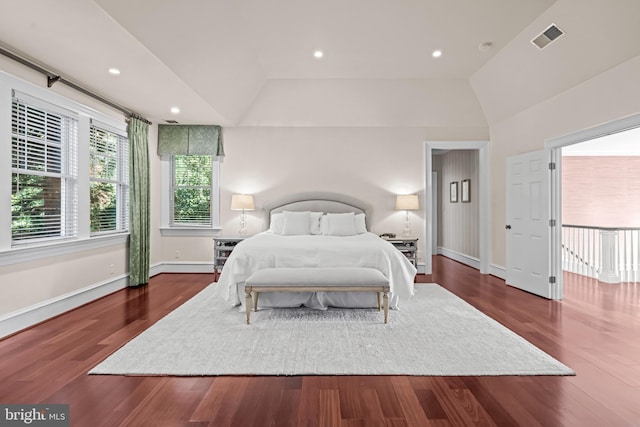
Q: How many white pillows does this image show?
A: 4